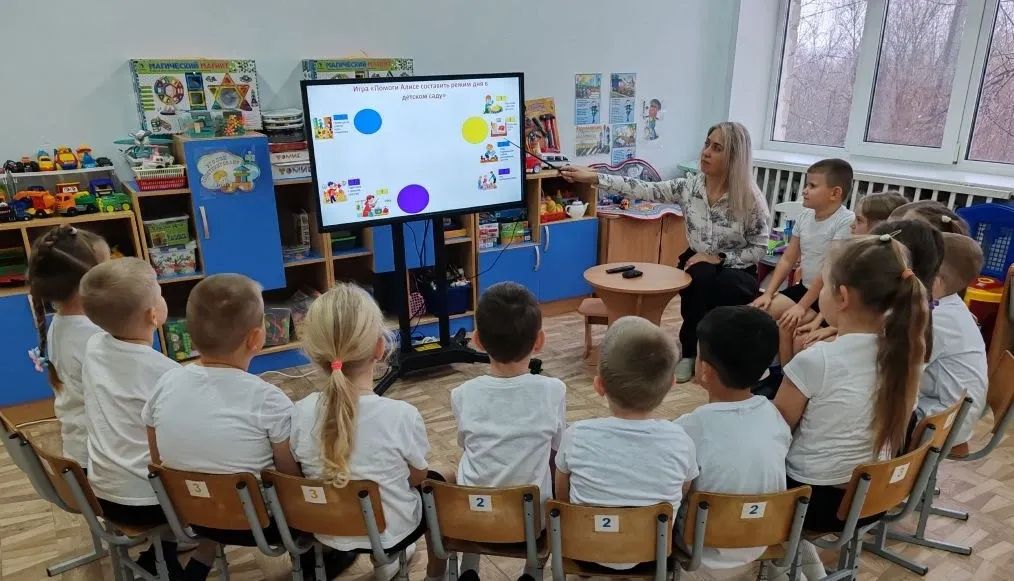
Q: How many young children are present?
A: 13